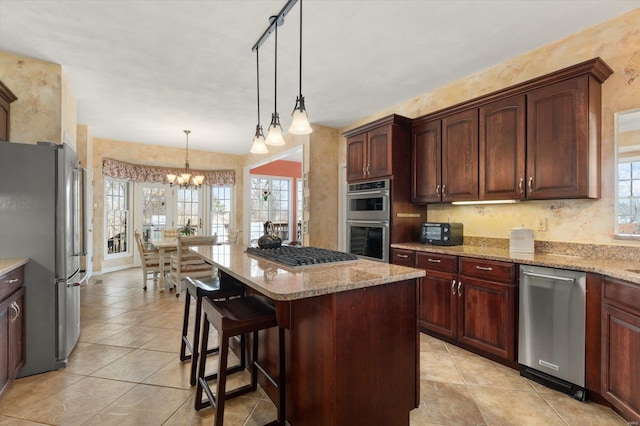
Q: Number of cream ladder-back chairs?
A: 4